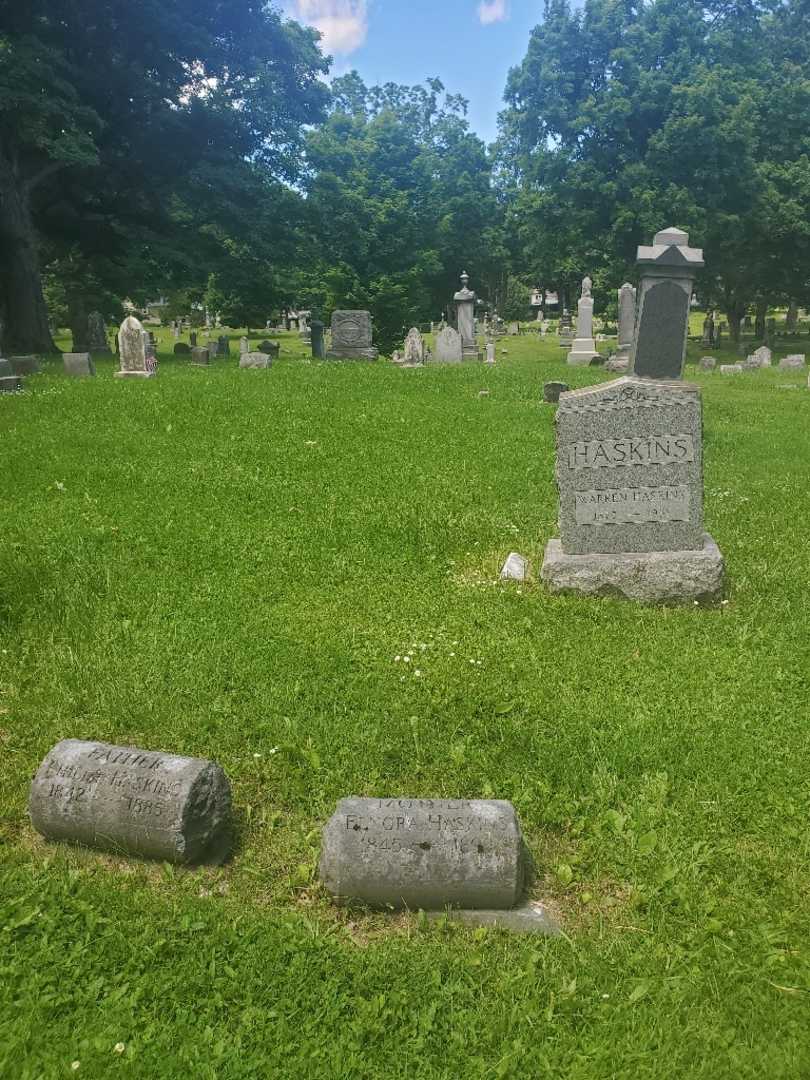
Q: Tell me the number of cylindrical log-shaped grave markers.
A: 2